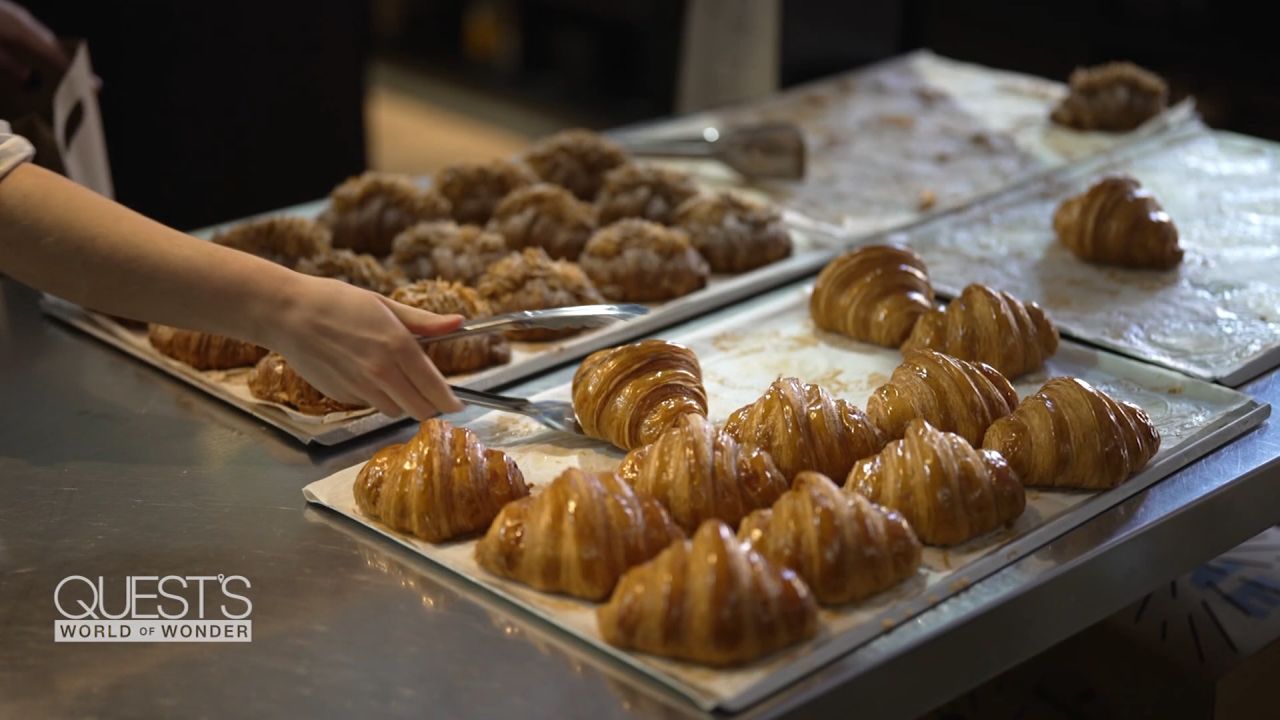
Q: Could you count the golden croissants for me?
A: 13